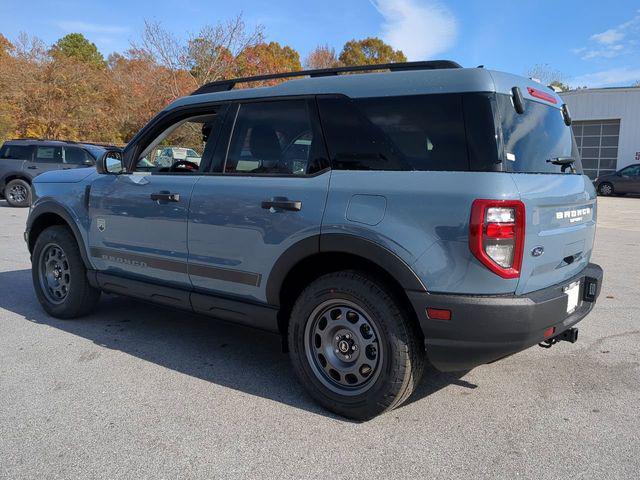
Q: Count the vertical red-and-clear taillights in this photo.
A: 1